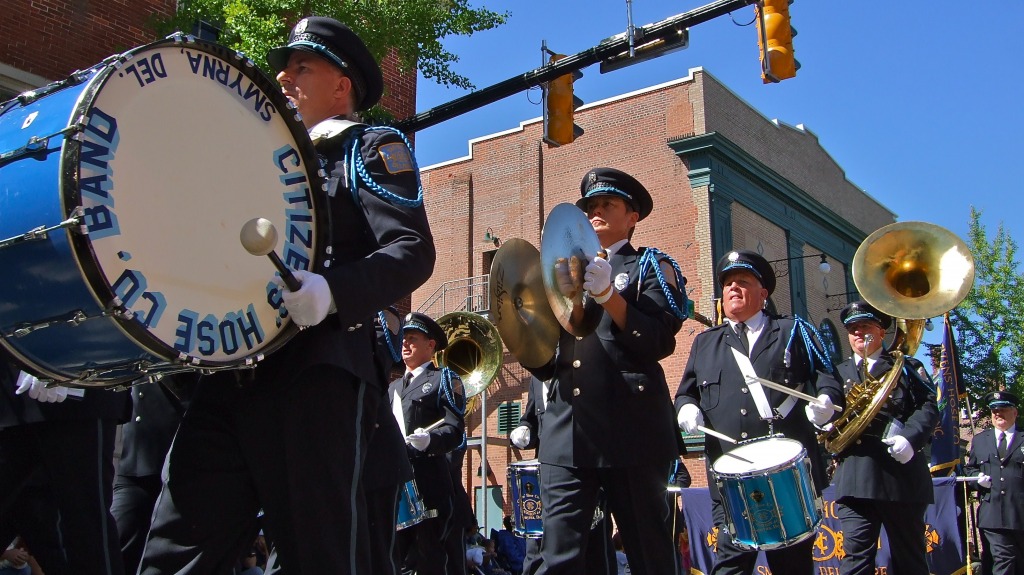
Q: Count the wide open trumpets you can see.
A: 2